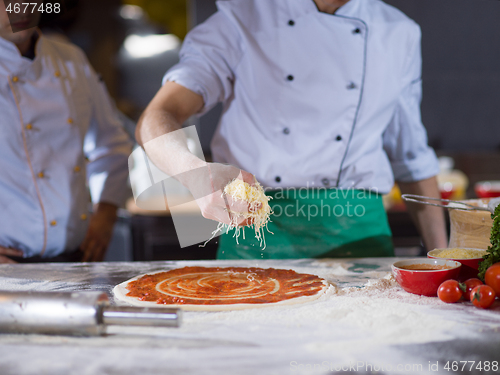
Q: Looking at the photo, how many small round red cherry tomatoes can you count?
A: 3